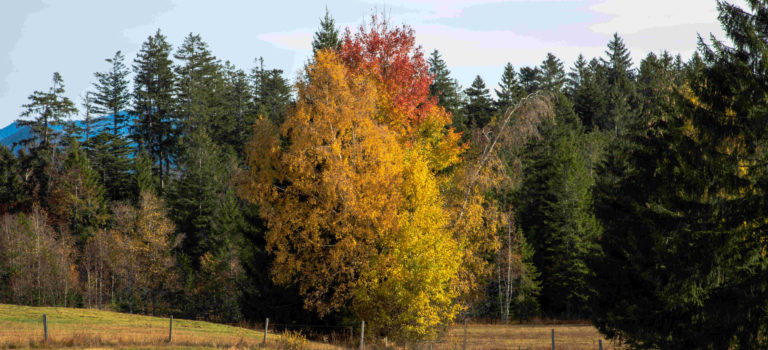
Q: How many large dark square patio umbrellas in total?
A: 0